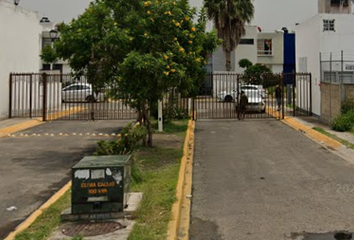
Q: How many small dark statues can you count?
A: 0